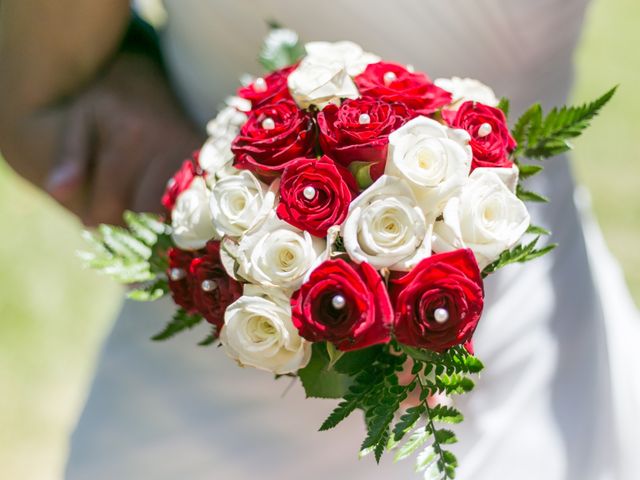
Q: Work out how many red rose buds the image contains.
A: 11